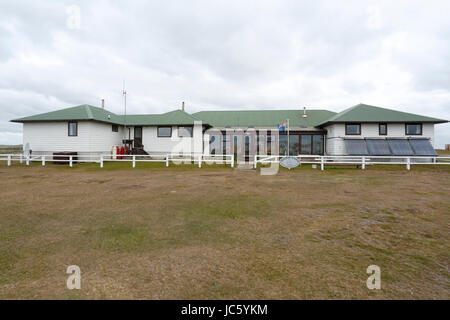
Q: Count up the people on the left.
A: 0